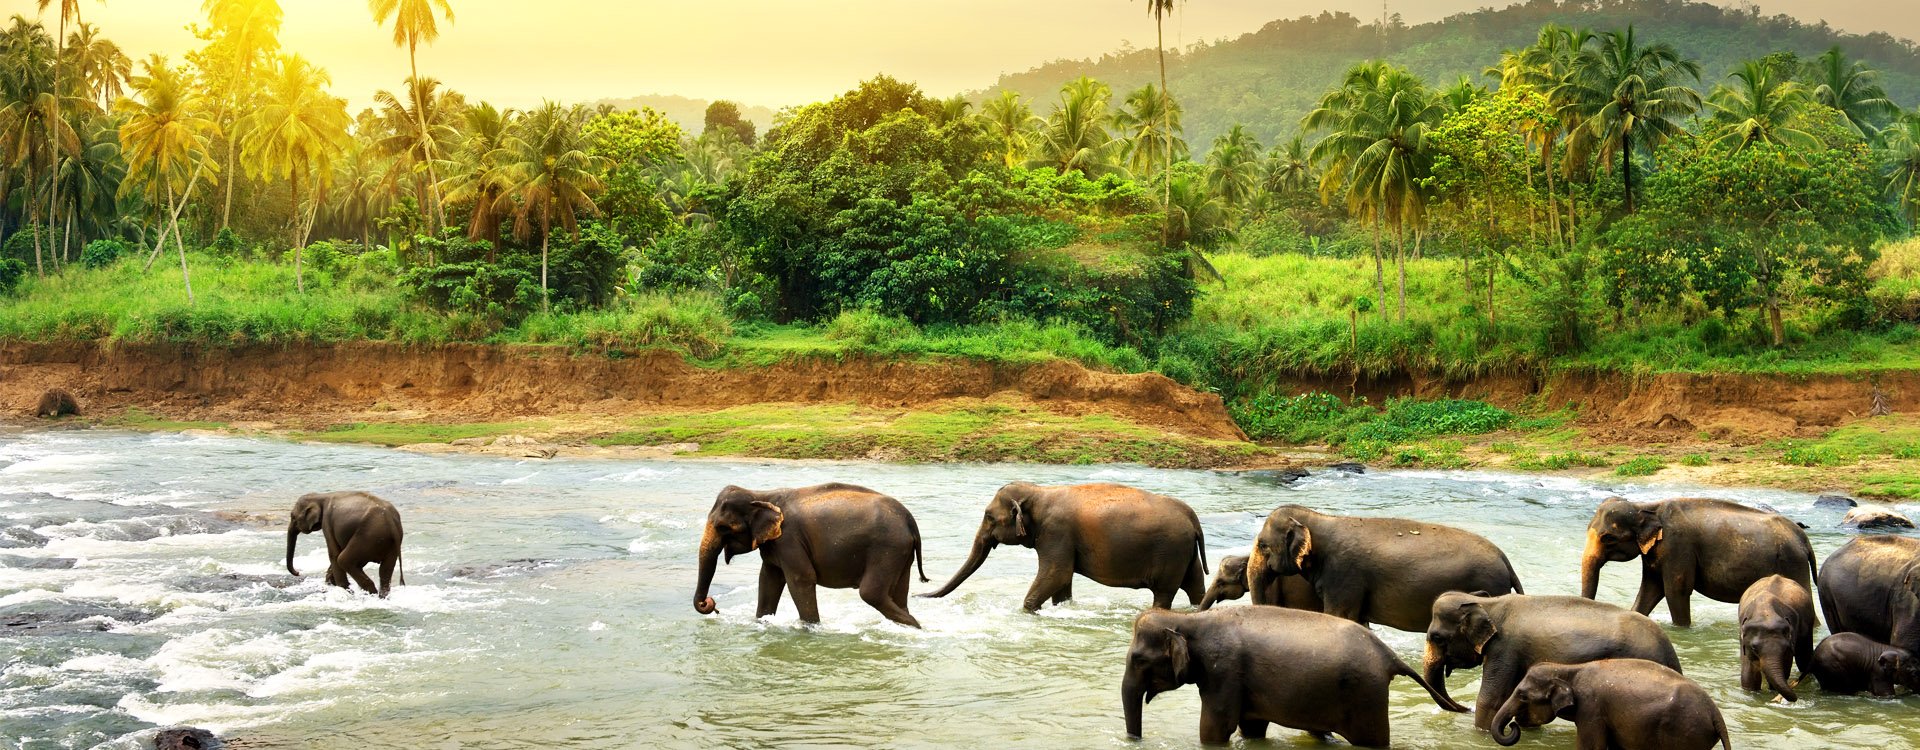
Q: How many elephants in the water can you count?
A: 12